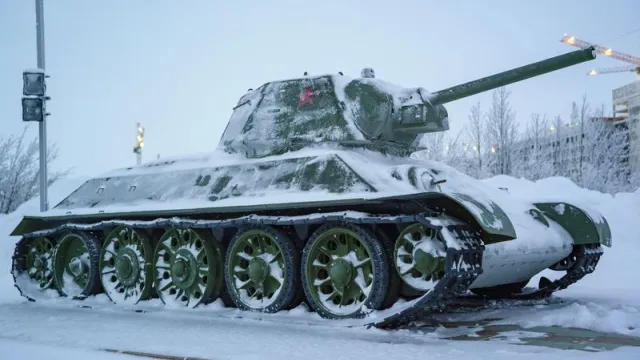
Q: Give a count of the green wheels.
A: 7